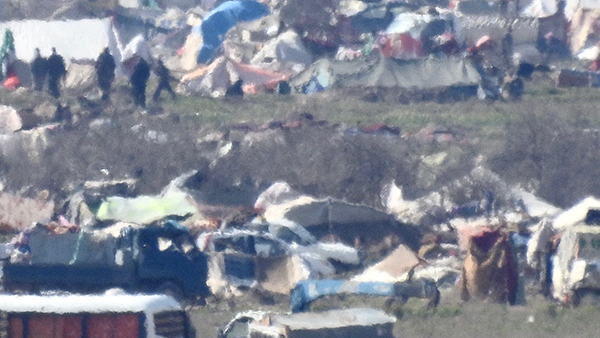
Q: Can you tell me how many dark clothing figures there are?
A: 5